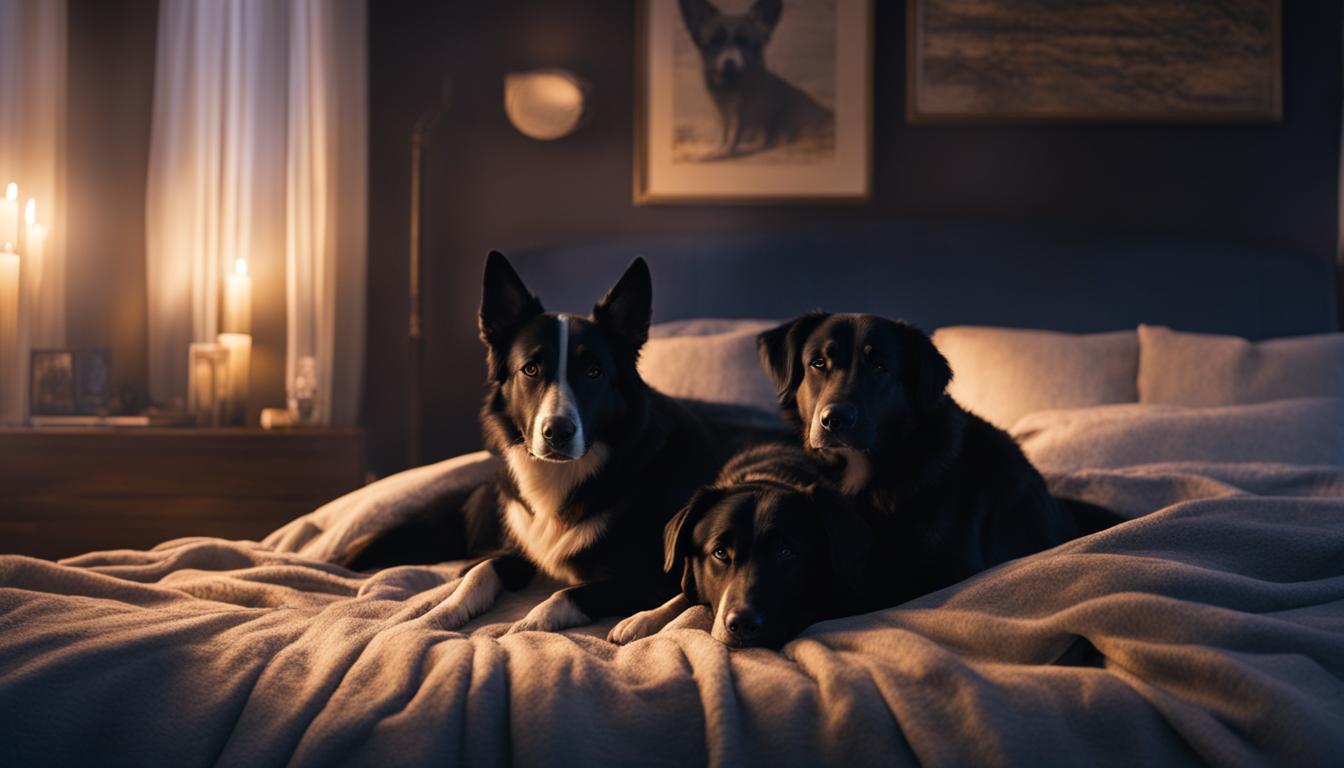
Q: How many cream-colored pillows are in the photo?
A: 3